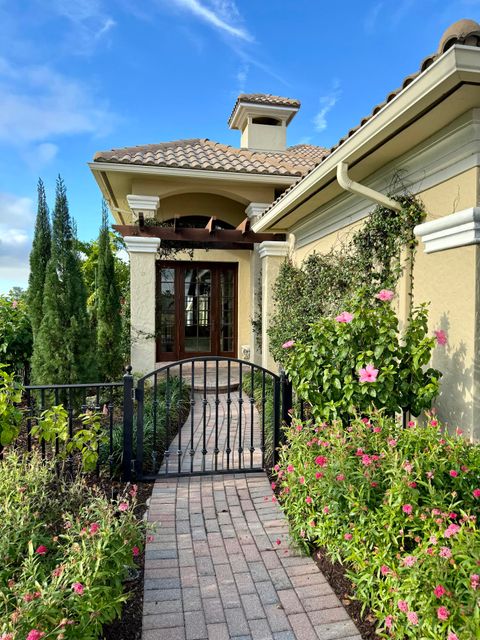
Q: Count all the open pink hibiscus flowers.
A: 5